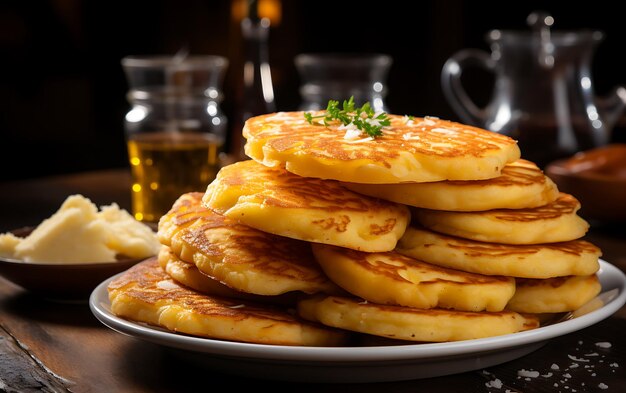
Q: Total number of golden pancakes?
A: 11